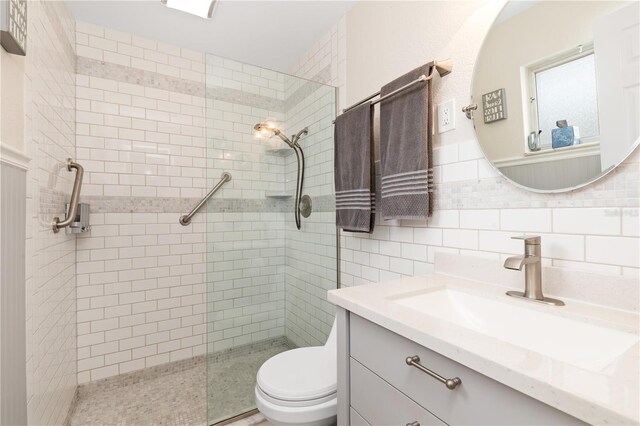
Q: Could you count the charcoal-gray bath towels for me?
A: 2